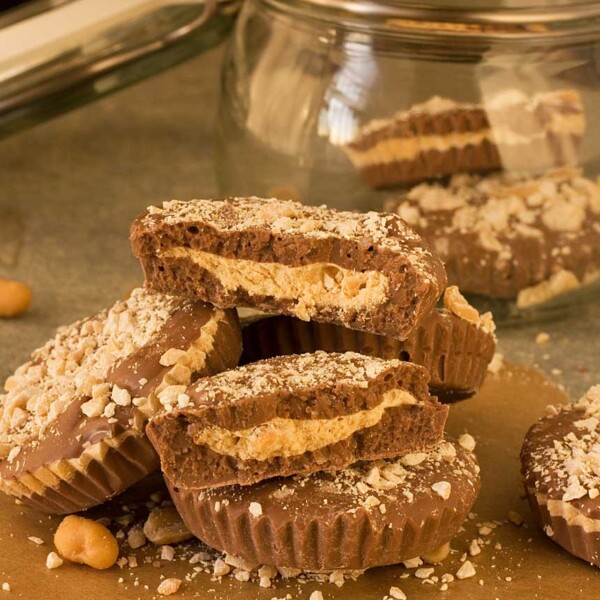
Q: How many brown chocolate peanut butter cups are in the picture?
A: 8